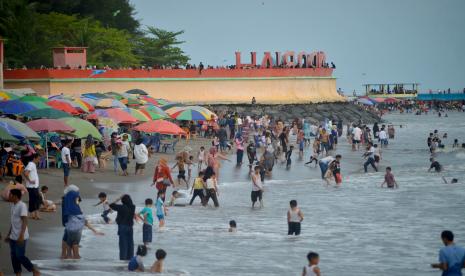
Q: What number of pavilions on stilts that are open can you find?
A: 1